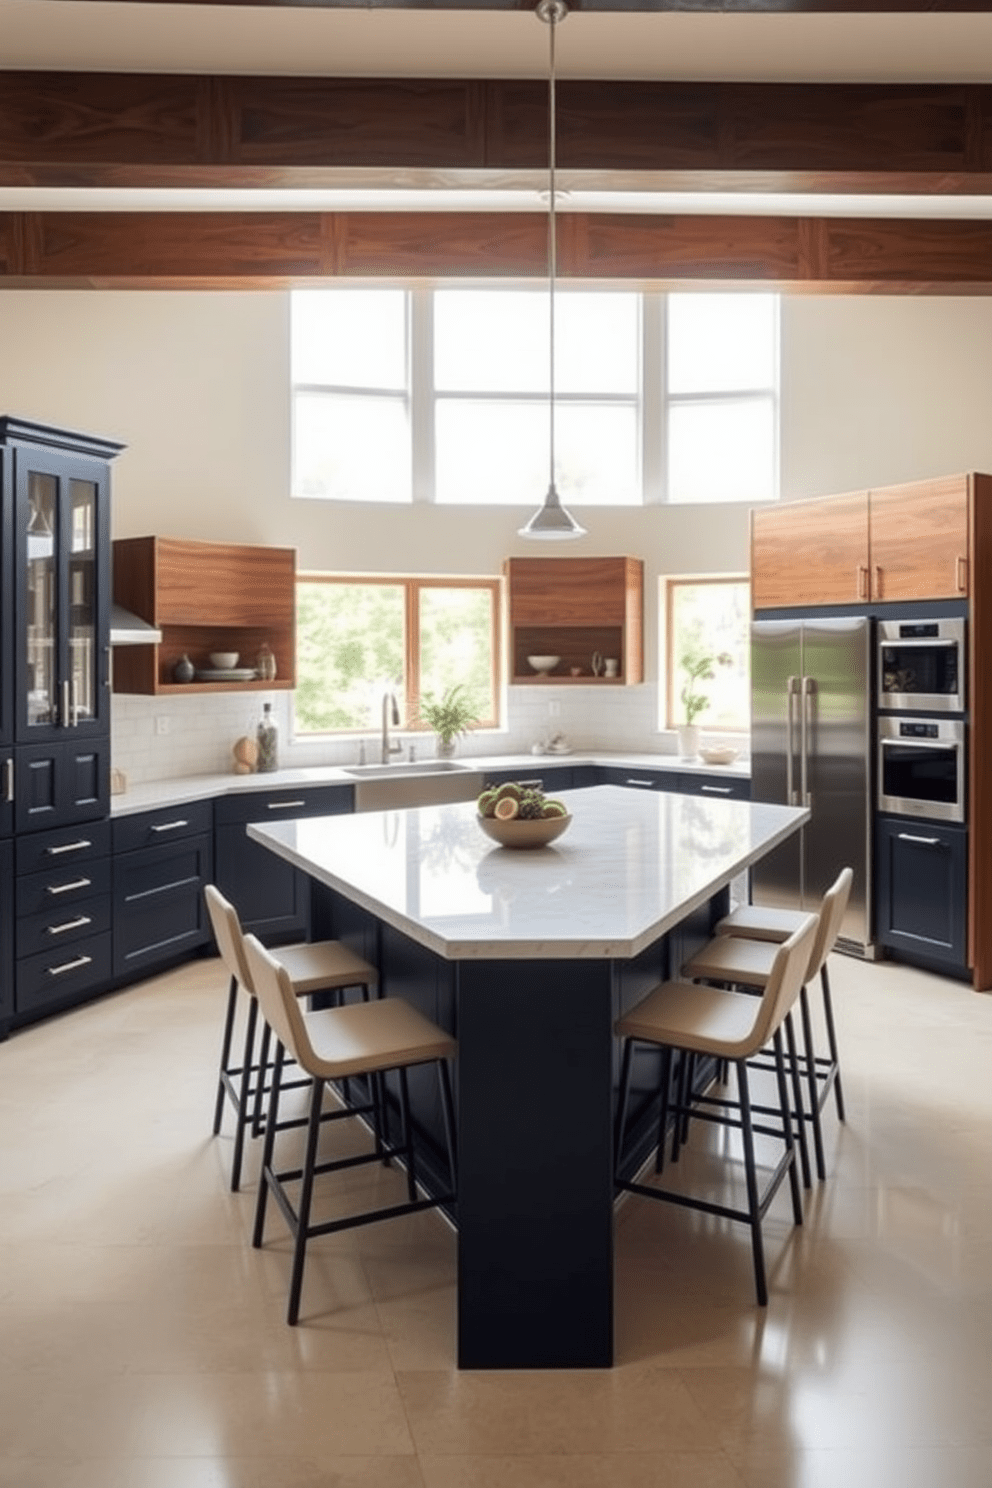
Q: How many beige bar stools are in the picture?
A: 5